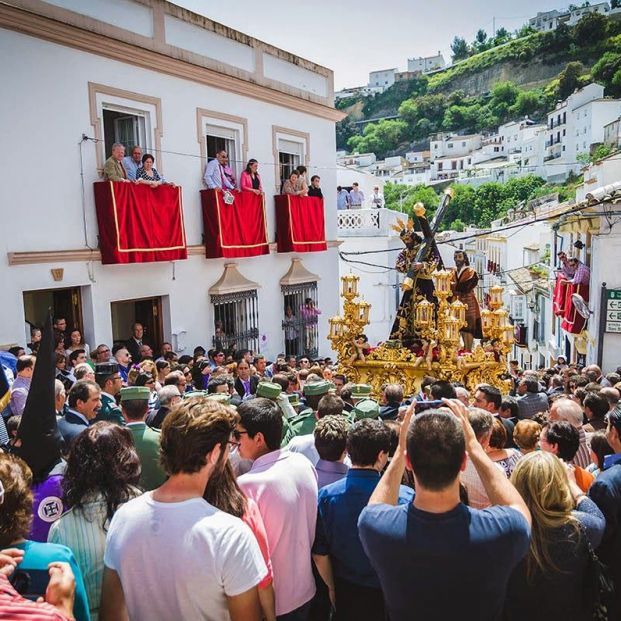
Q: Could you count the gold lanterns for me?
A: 11